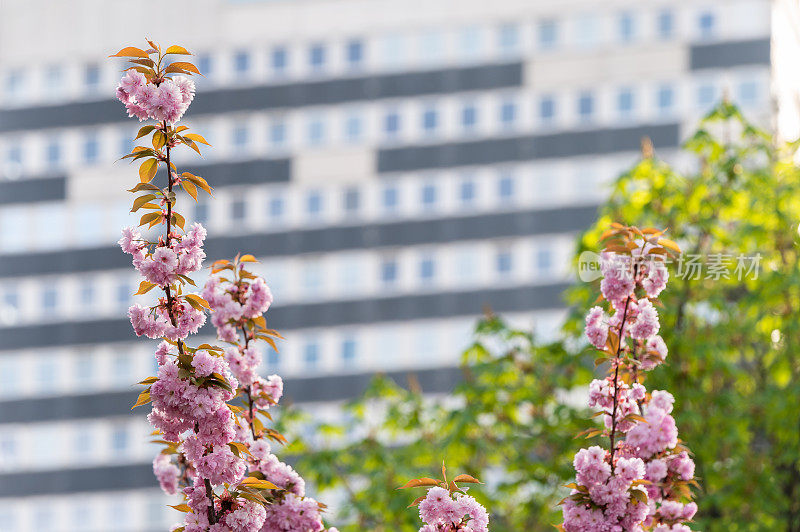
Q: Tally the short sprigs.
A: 1